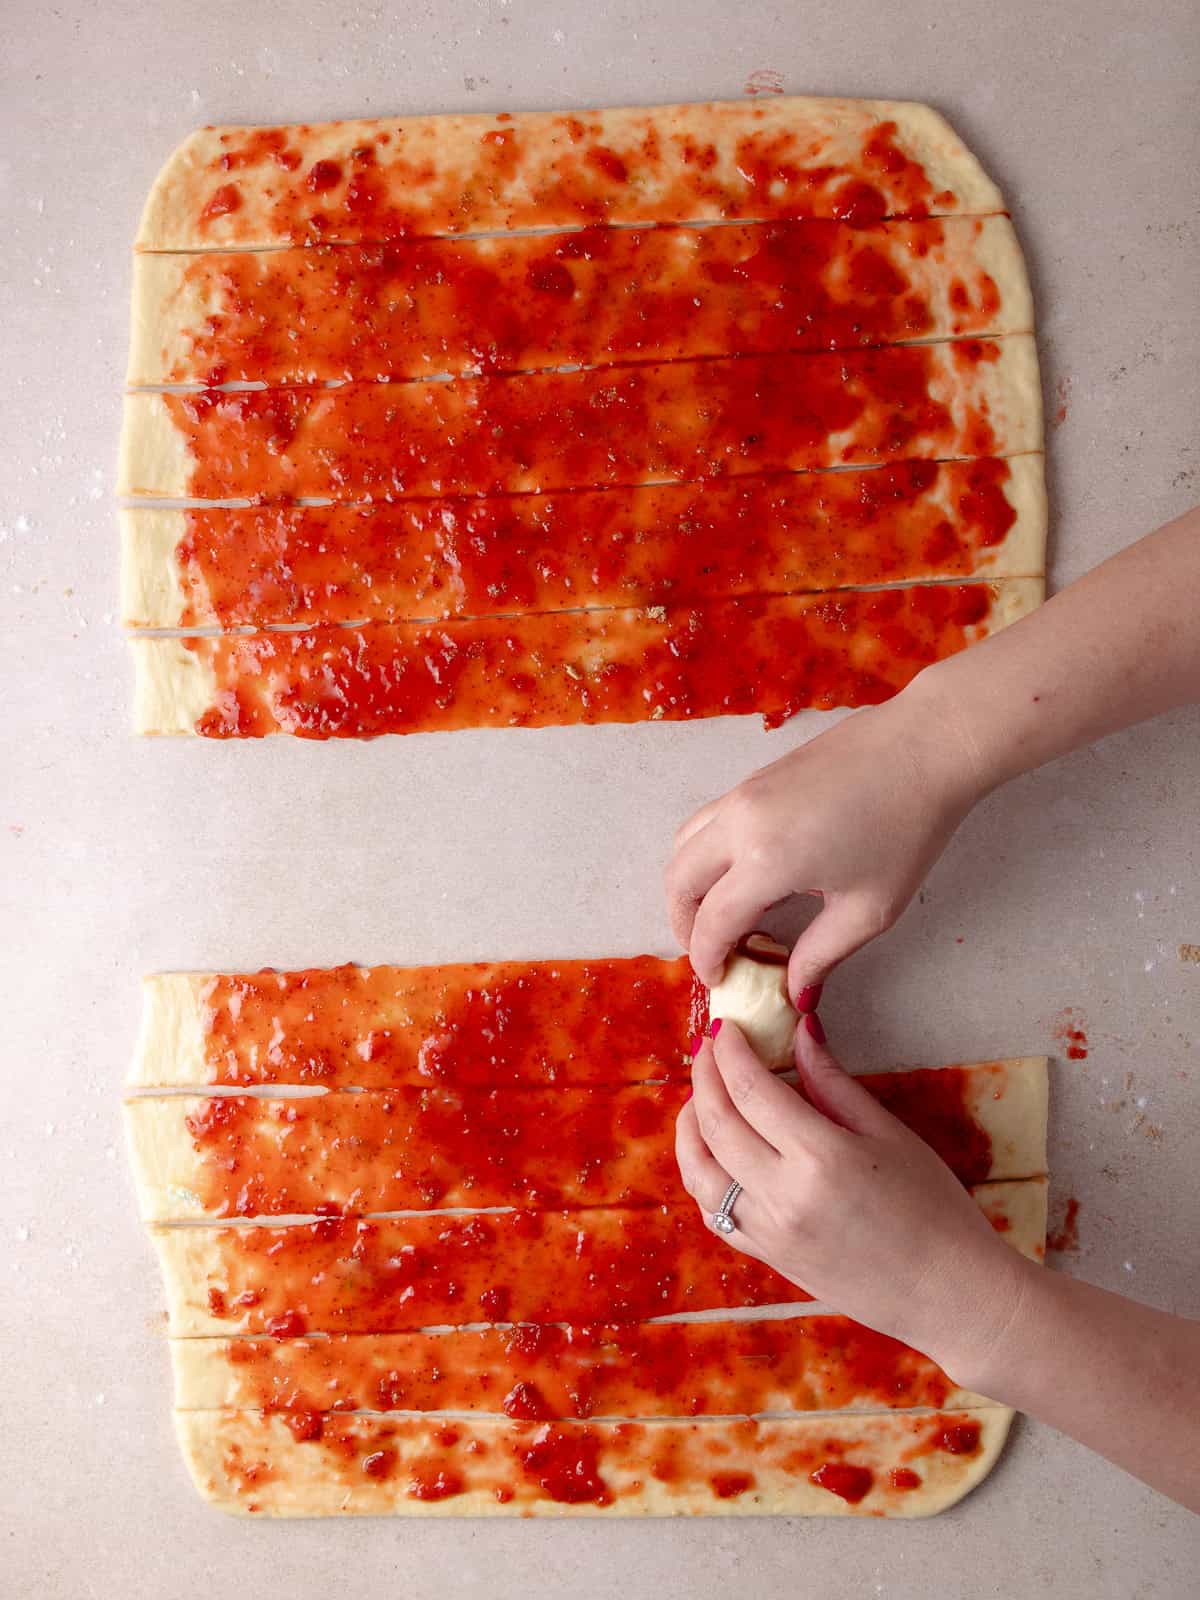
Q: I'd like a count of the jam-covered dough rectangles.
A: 10